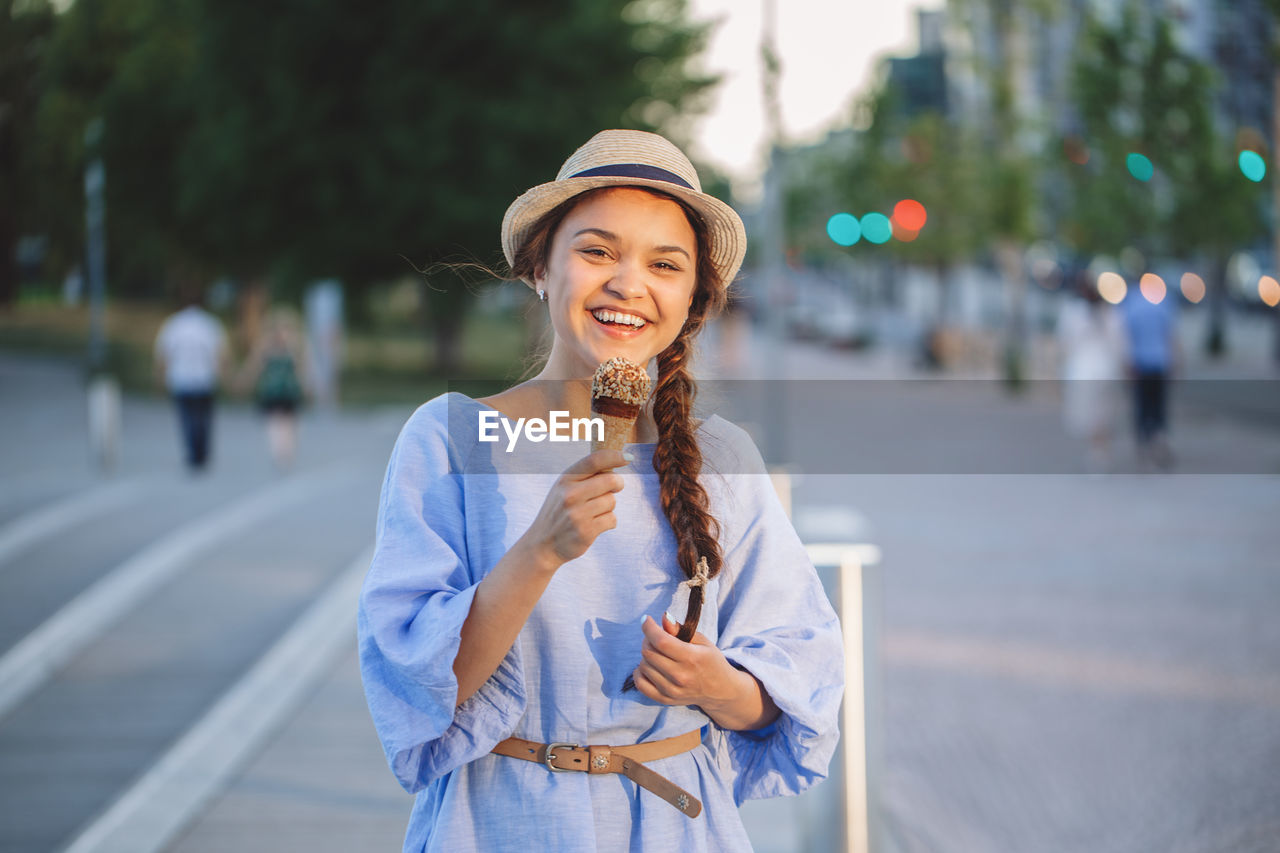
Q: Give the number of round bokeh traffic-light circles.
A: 5